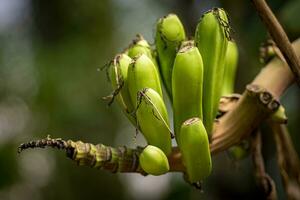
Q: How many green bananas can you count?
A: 10